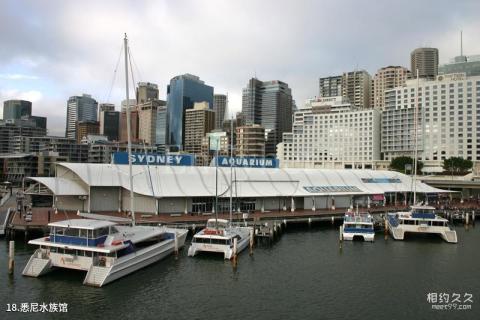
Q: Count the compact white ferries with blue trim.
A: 1